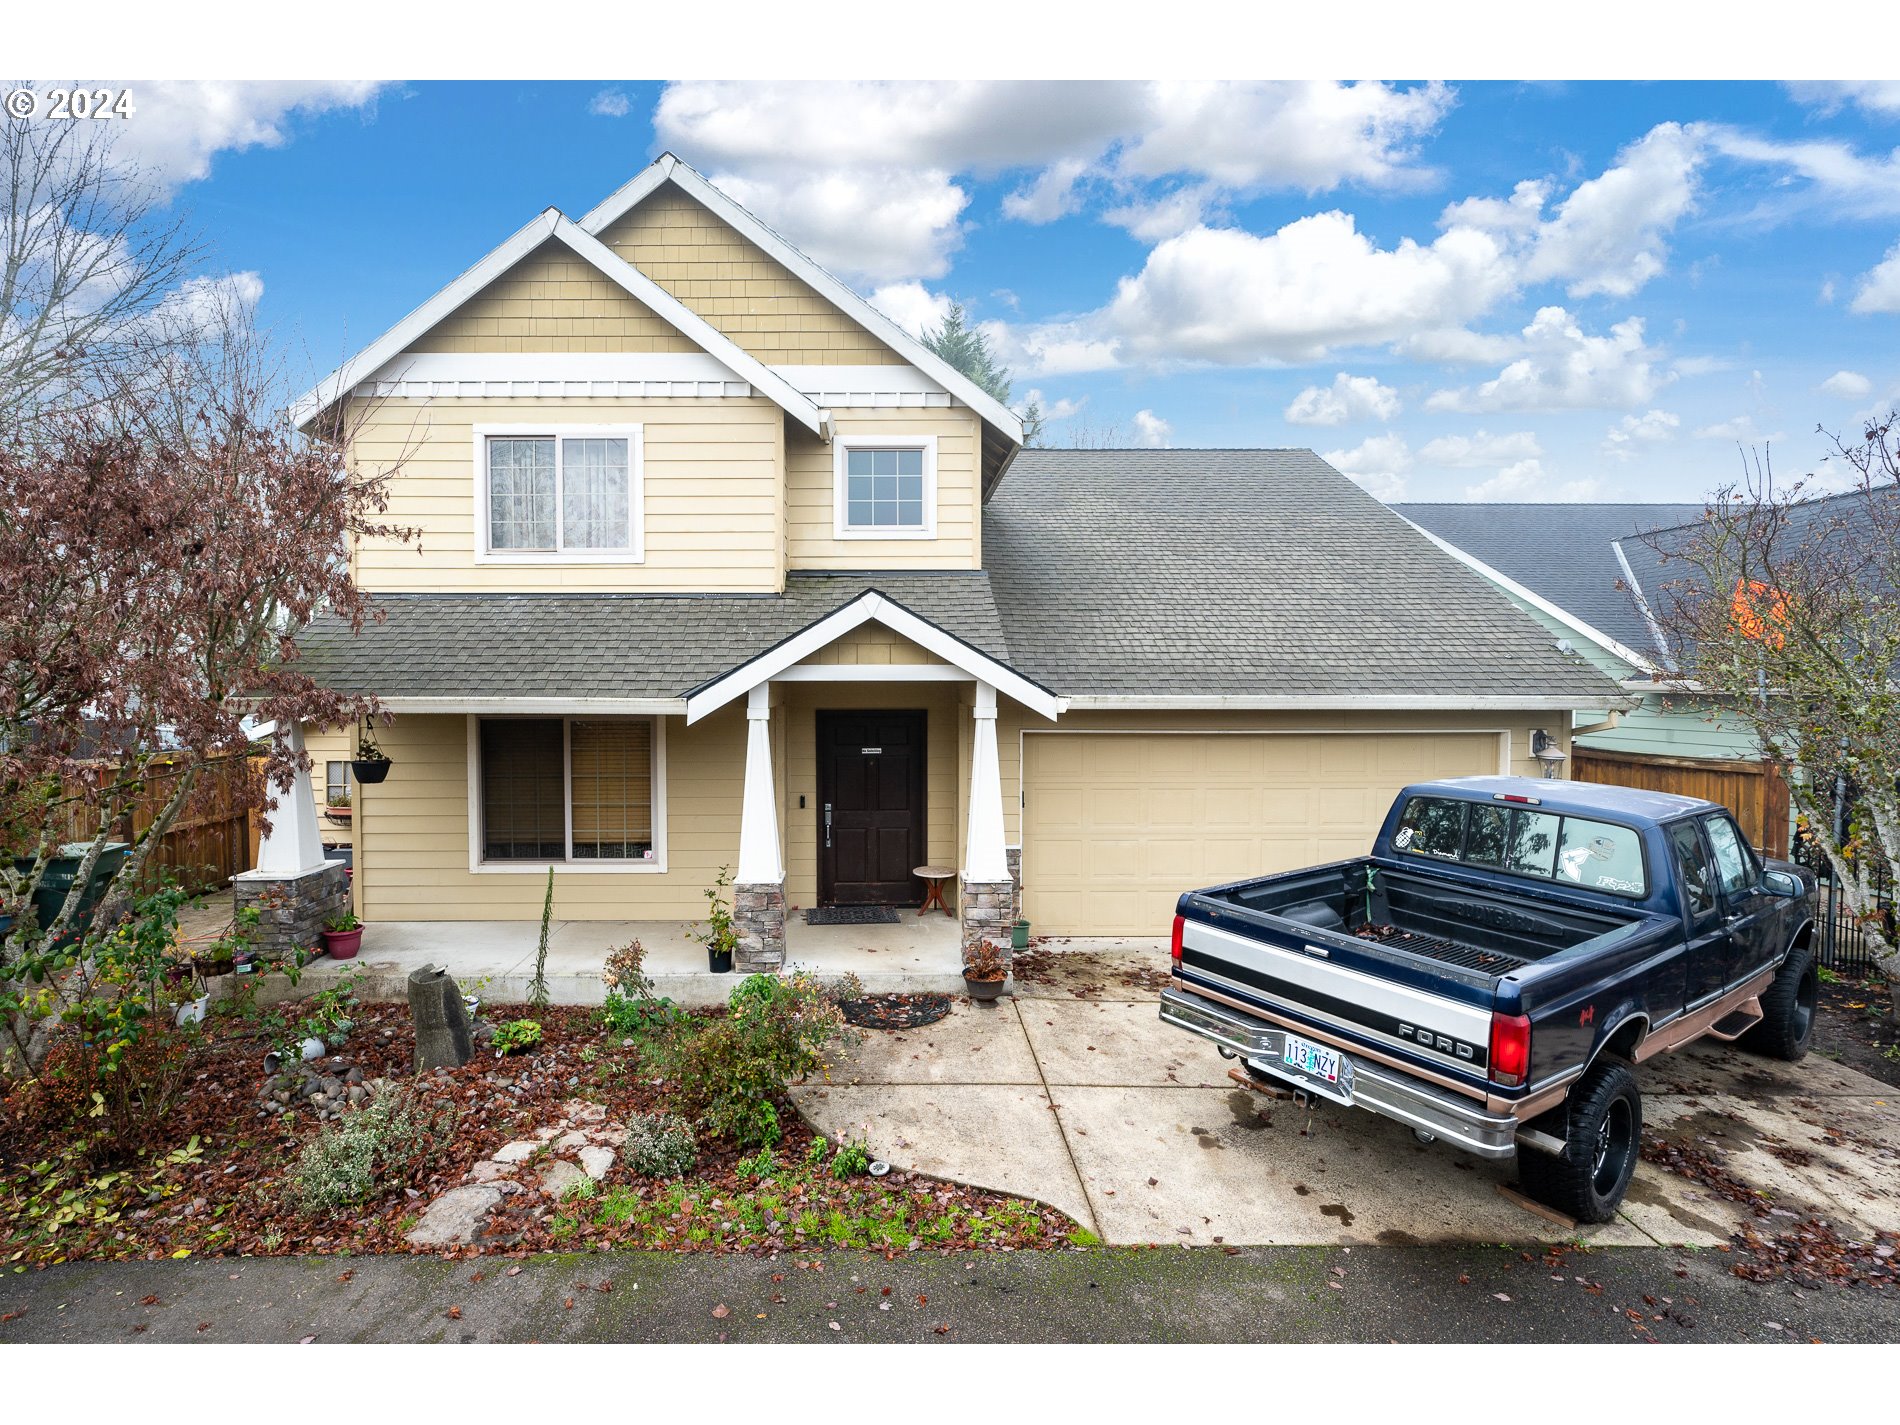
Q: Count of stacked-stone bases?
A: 3